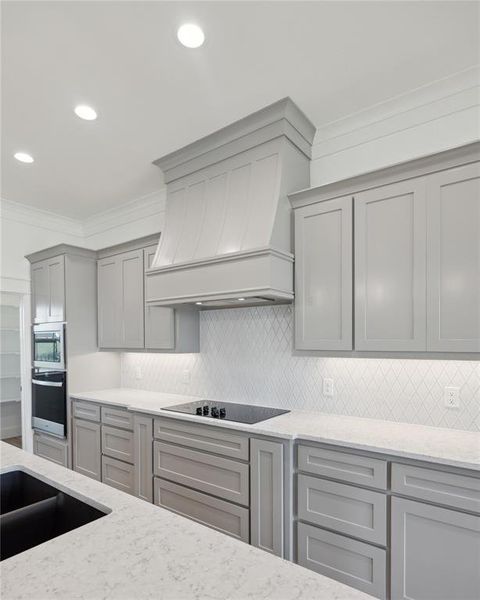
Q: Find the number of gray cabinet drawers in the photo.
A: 12